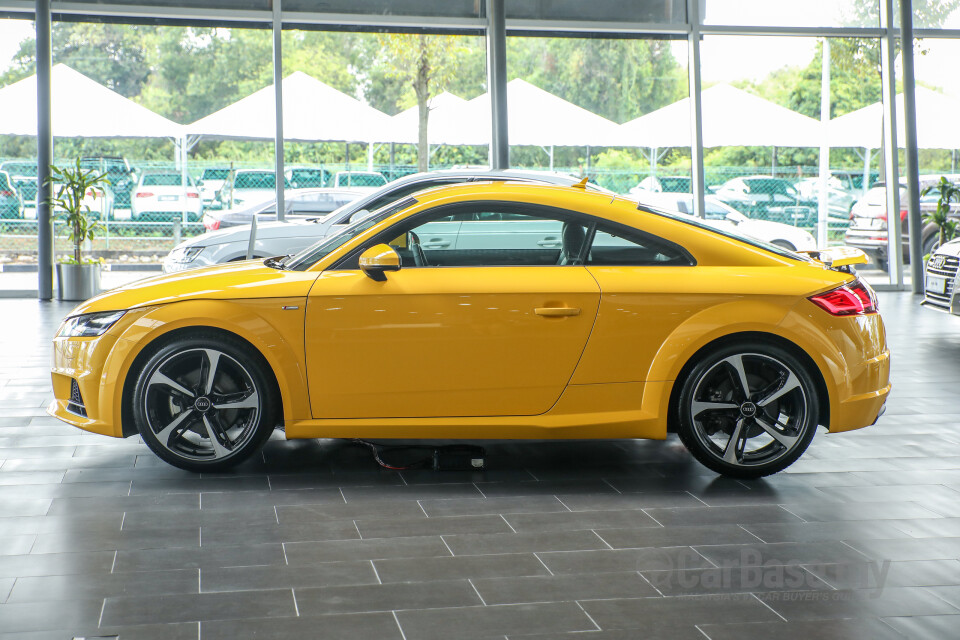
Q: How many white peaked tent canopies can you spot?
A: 6